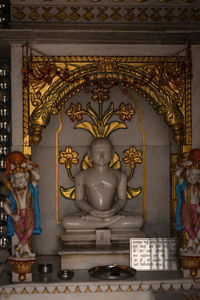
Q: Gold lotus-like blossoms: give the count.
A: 5